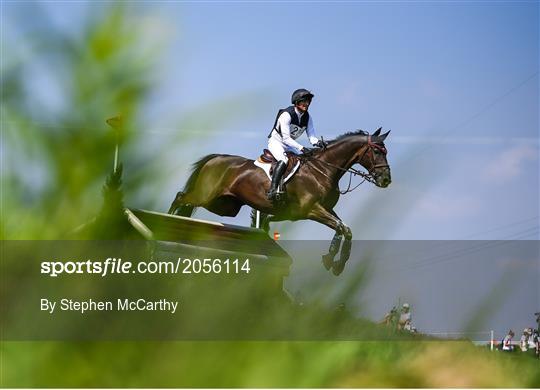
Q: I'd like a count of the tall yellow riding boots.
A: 0